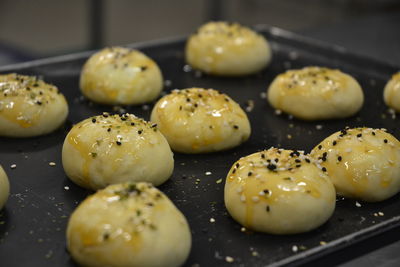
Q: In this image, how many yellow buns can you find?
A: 11